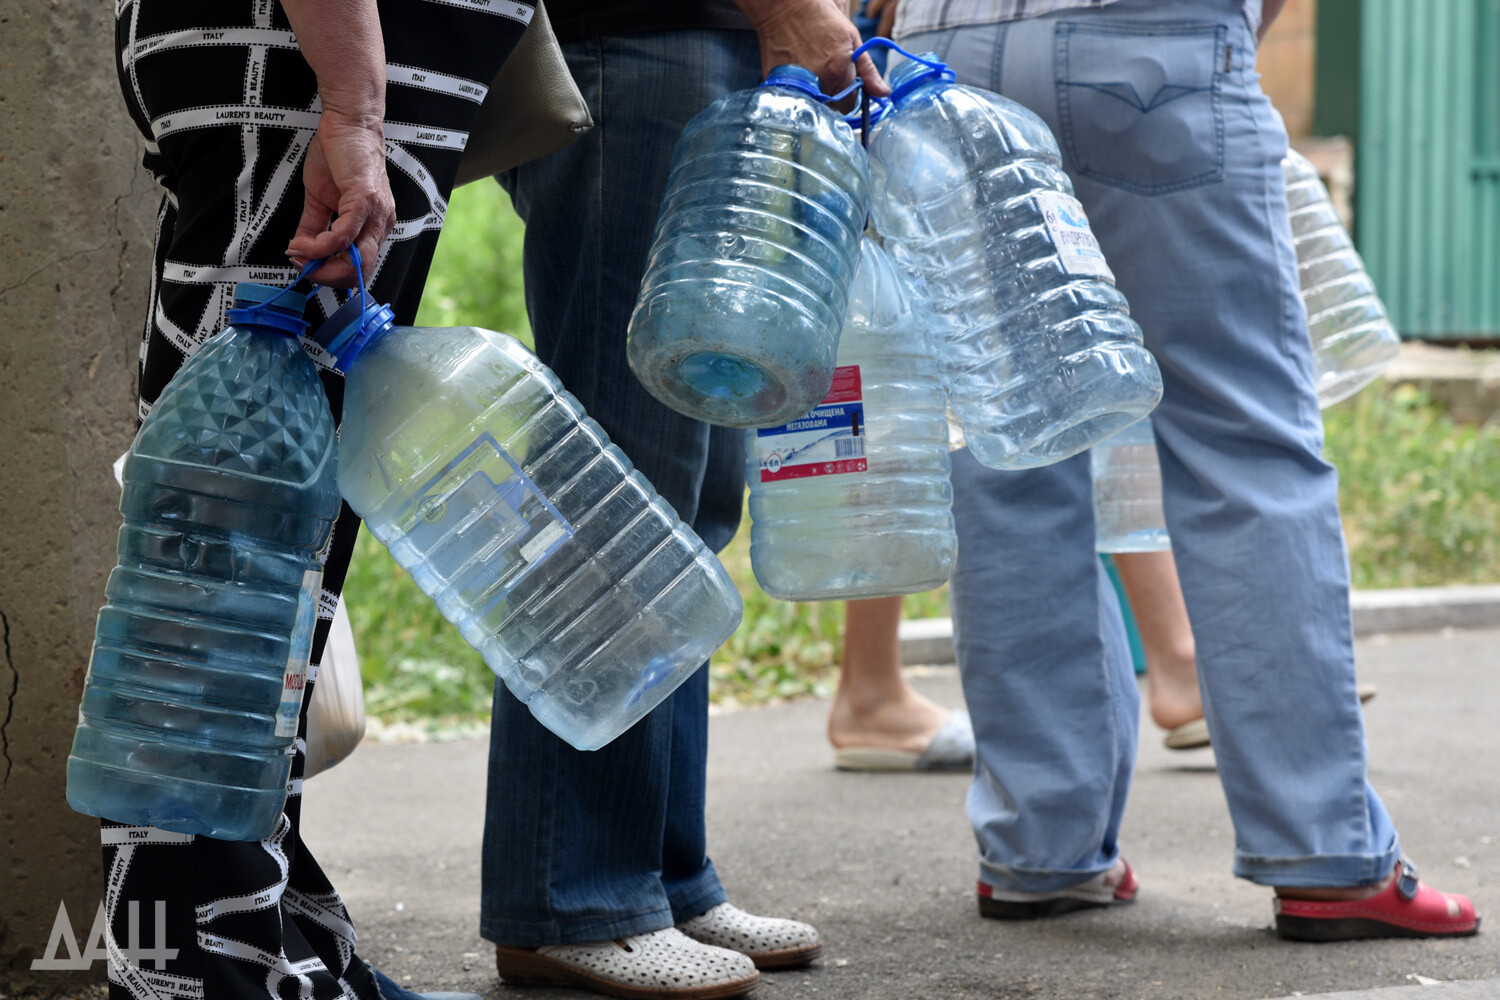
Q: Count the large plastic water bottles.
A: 7